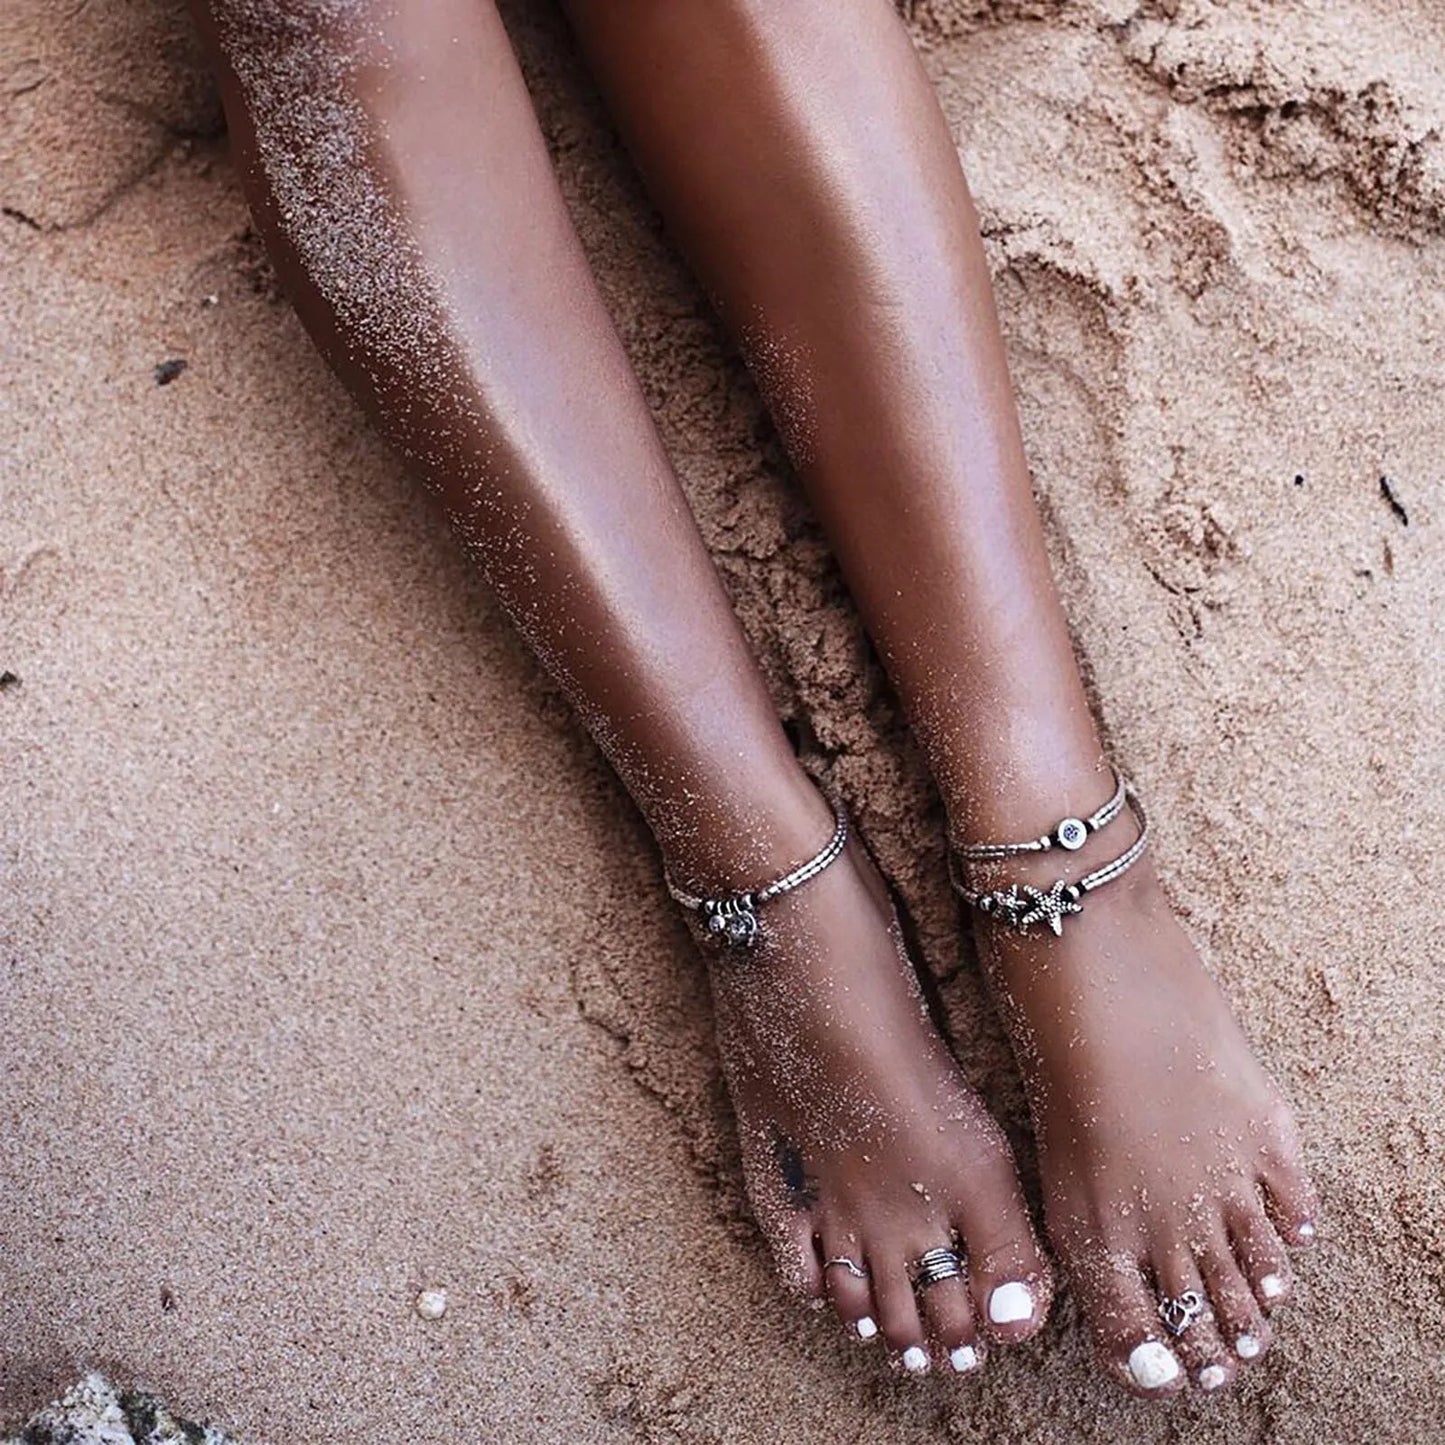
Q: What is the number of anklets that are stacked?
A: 2